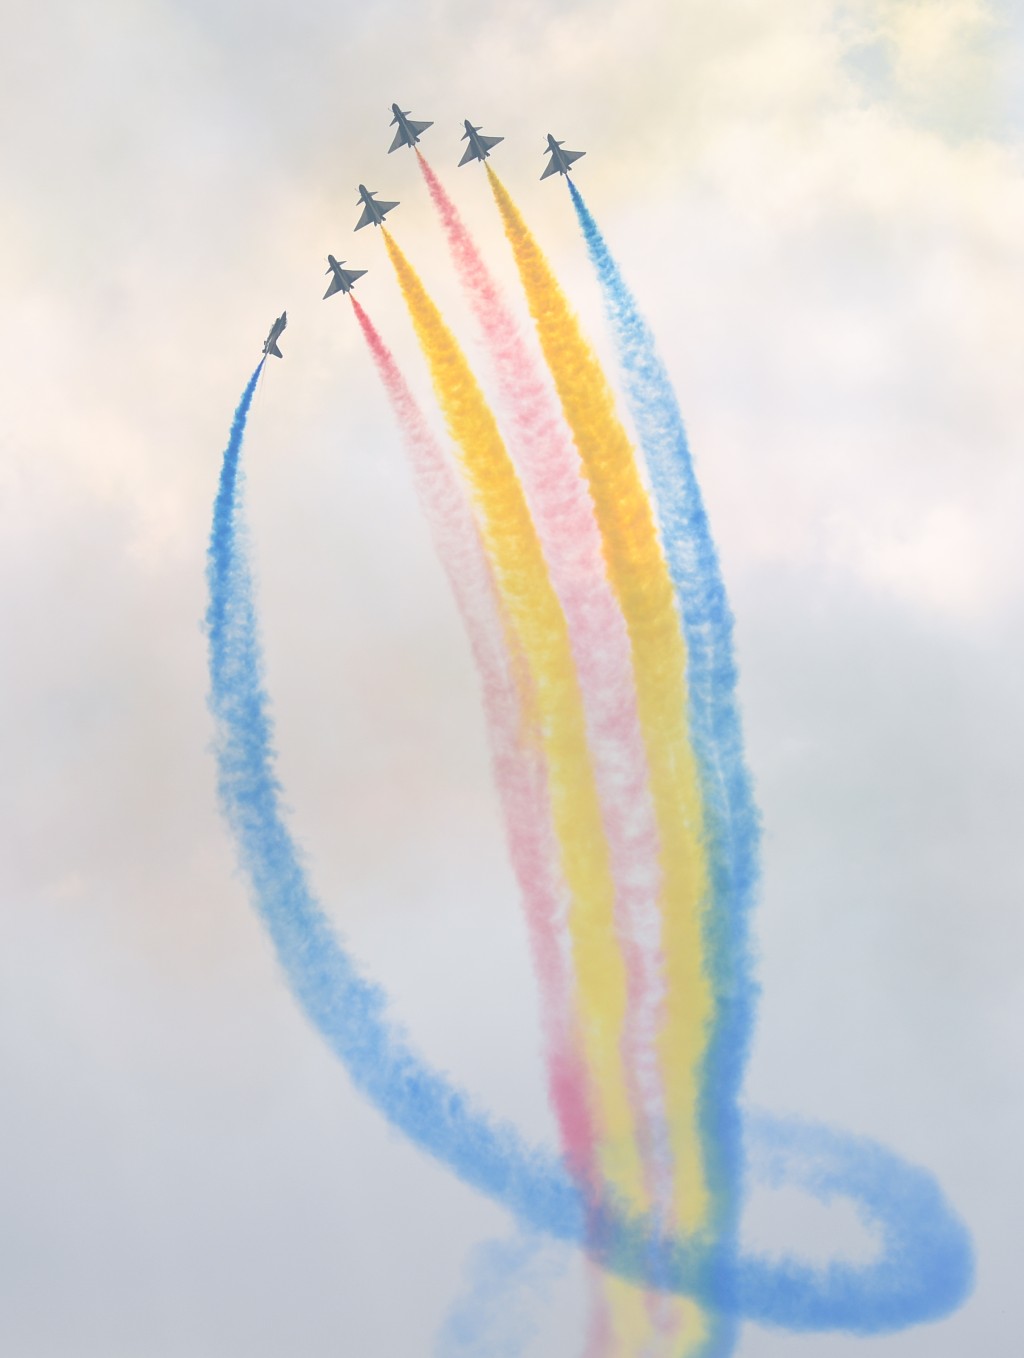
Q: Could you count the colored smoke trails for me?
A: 6